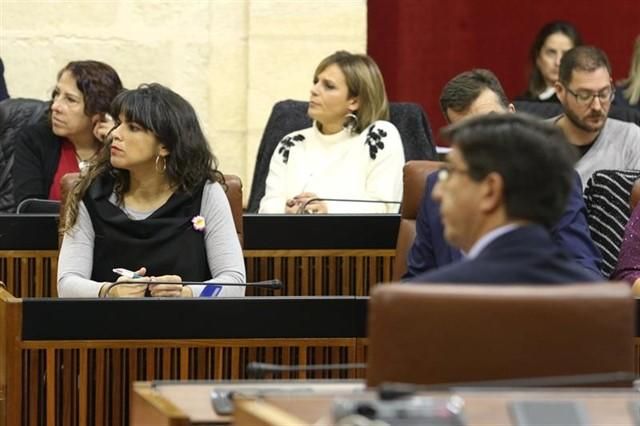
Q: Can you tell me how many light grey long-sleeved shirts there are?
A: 2